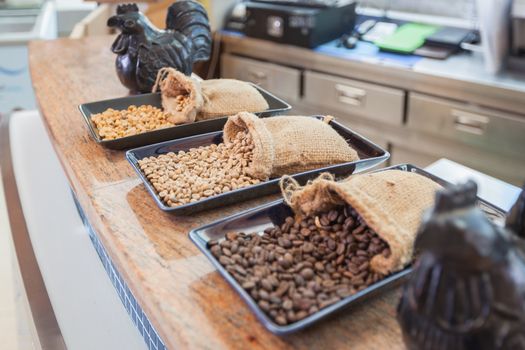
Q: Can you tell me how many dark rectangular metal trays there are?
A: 3